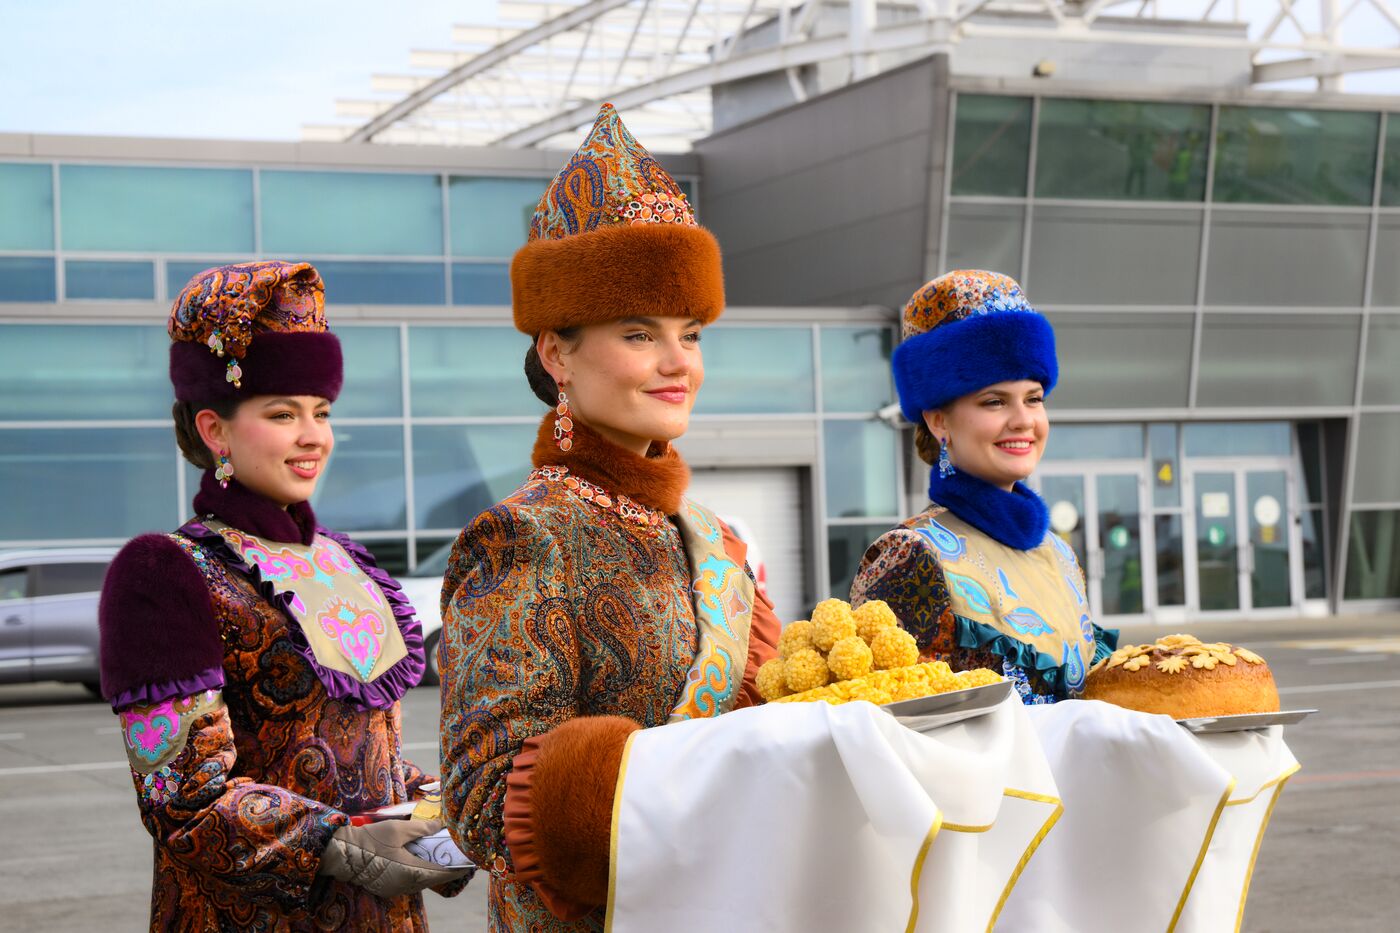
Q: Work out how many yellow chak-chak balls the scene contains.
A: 7